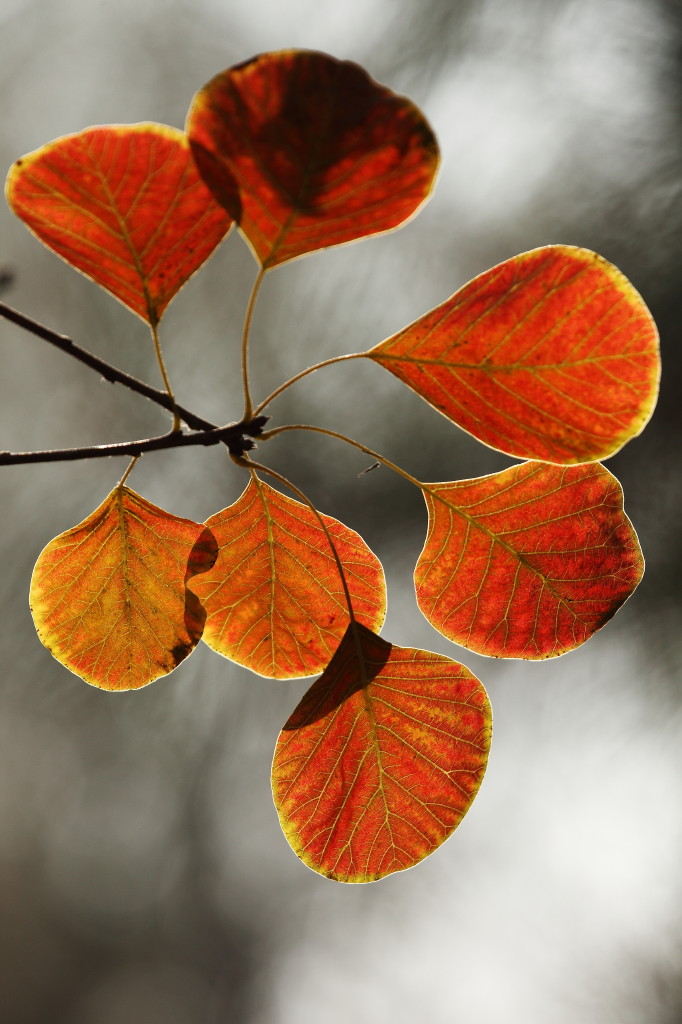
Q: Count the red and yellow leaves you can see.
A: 7